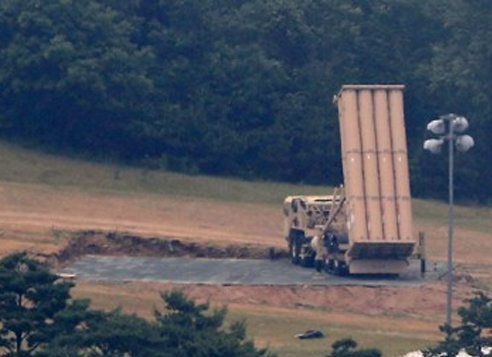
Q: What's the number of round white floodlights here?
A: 4